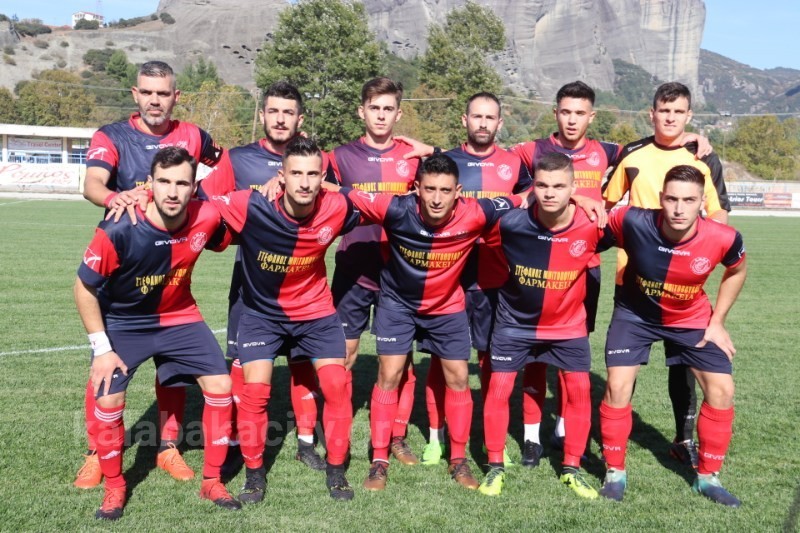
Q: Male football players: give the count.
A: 11